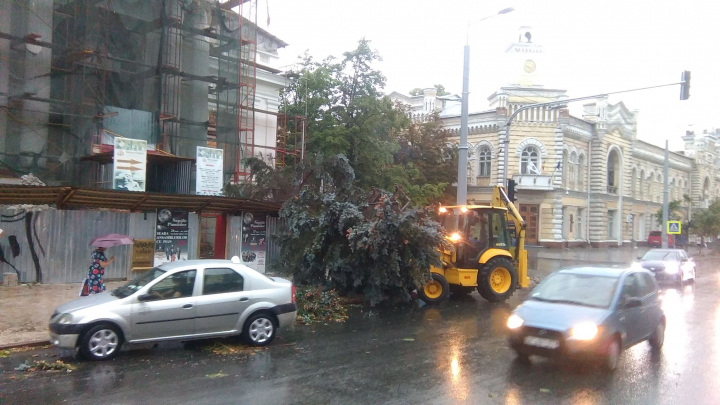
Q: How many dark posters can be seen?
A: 2